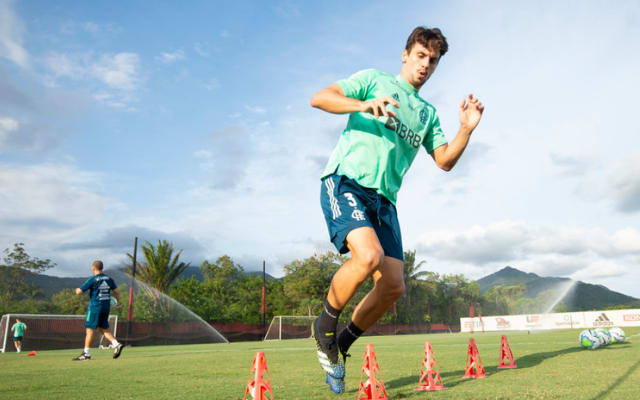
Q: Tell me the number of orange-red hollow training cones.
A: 5